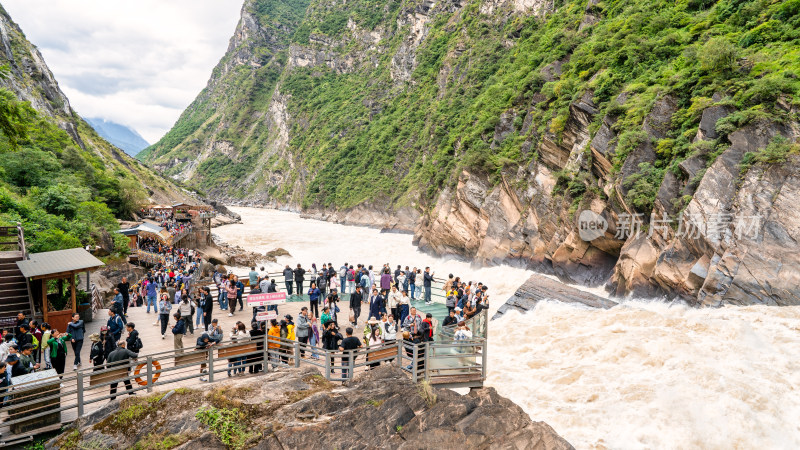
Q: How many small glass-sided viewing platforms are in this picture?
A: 1